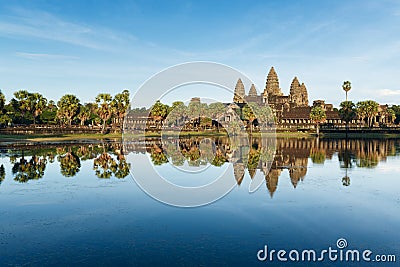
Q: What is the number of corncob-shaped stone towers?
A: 5